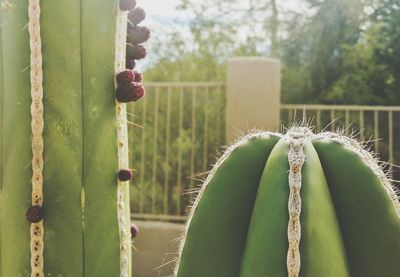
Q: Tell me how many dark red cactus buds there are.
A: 11